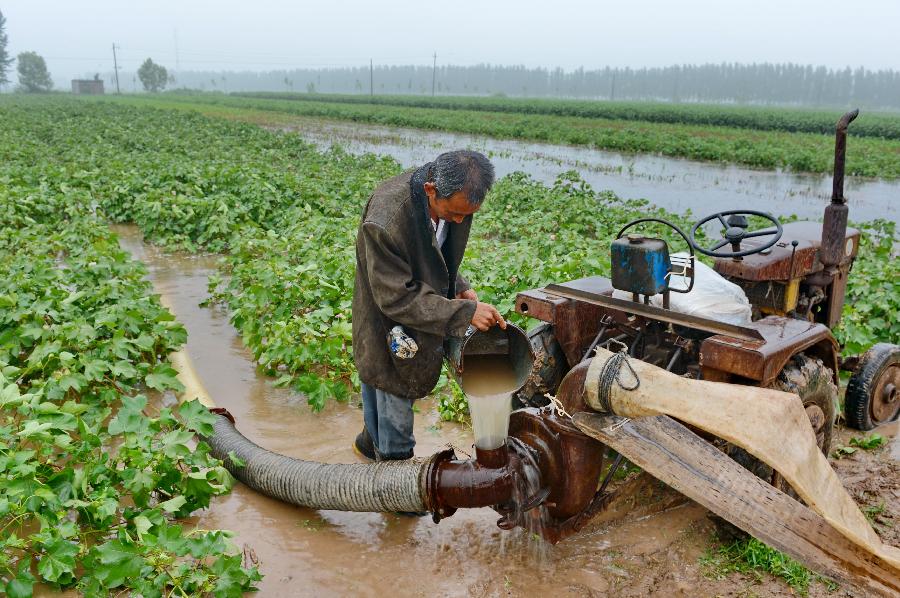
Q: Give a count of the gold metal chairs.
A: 0